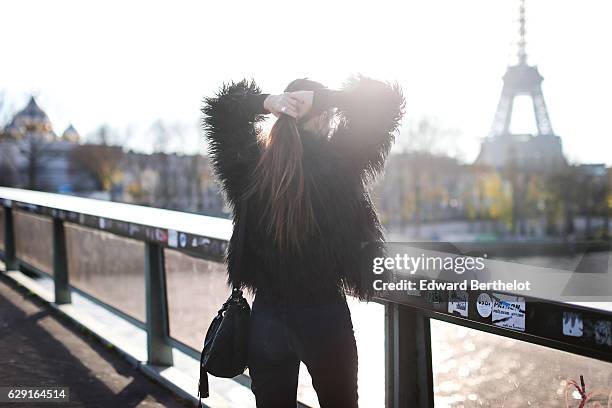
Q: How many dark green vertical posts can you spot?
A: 4